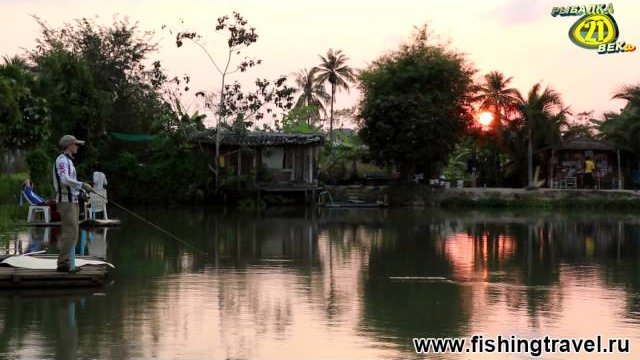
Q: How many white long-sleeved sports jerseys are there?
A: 1